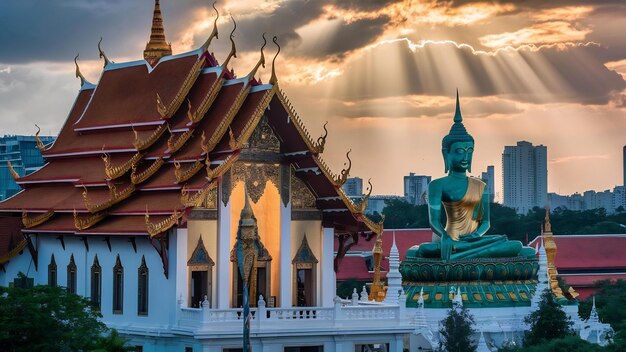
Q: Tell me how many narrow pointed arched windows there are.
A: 5